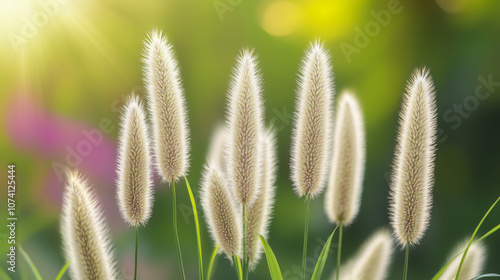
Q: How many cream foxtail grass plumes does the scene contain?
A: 12